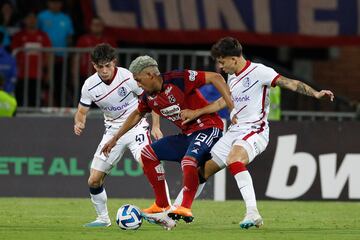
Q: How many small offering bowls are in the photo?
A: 0